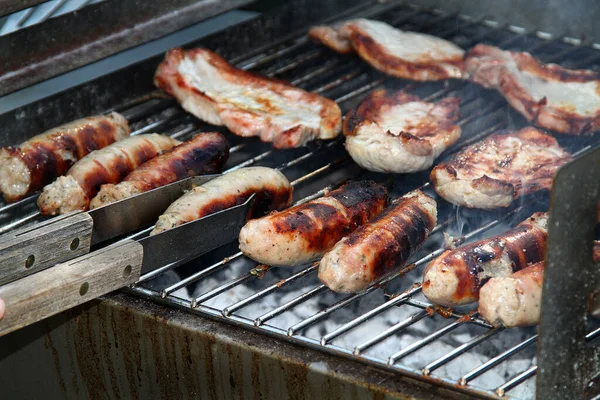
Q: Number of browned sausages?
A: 8